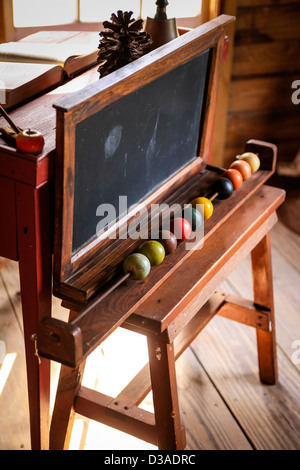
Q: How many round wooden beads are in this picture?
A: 10